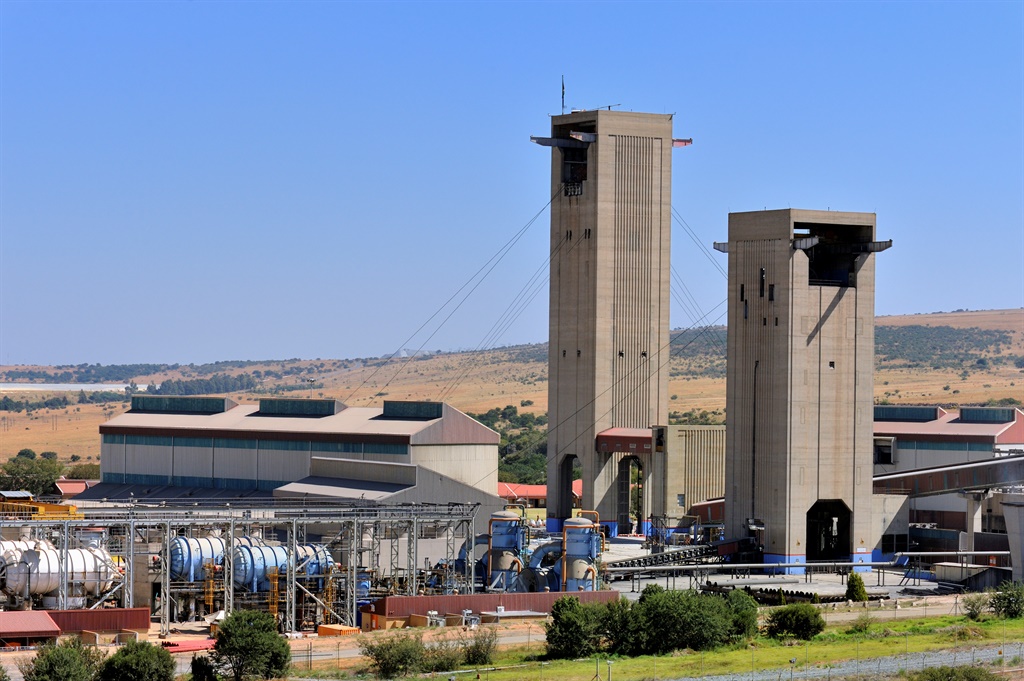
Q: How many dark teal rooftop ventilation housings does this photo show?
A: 5